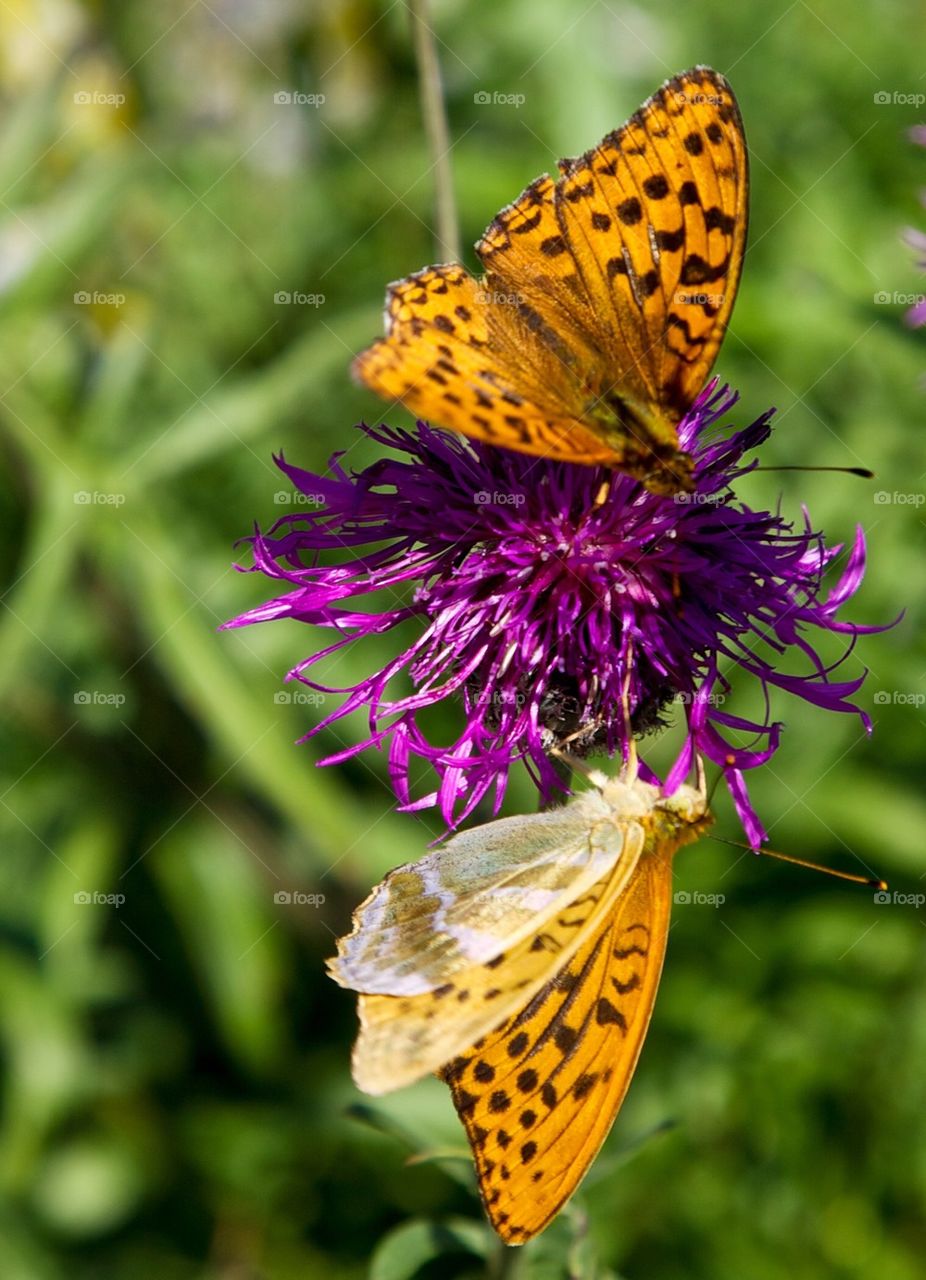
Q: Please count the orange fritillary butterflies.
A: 2